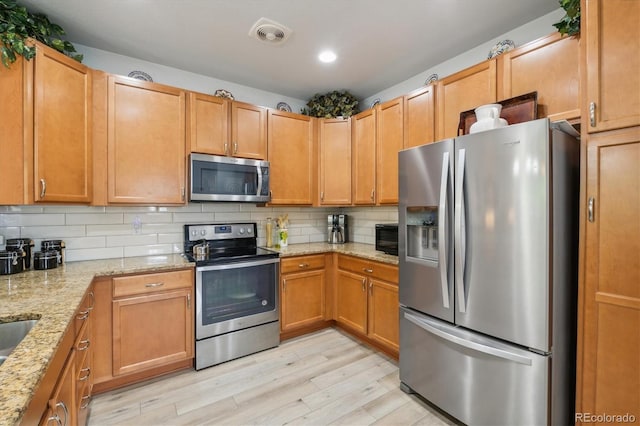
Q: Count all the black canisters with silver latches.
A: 4